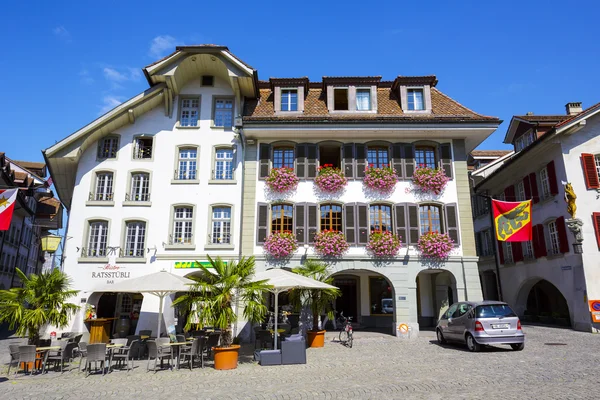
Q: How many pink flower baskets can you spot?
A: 8